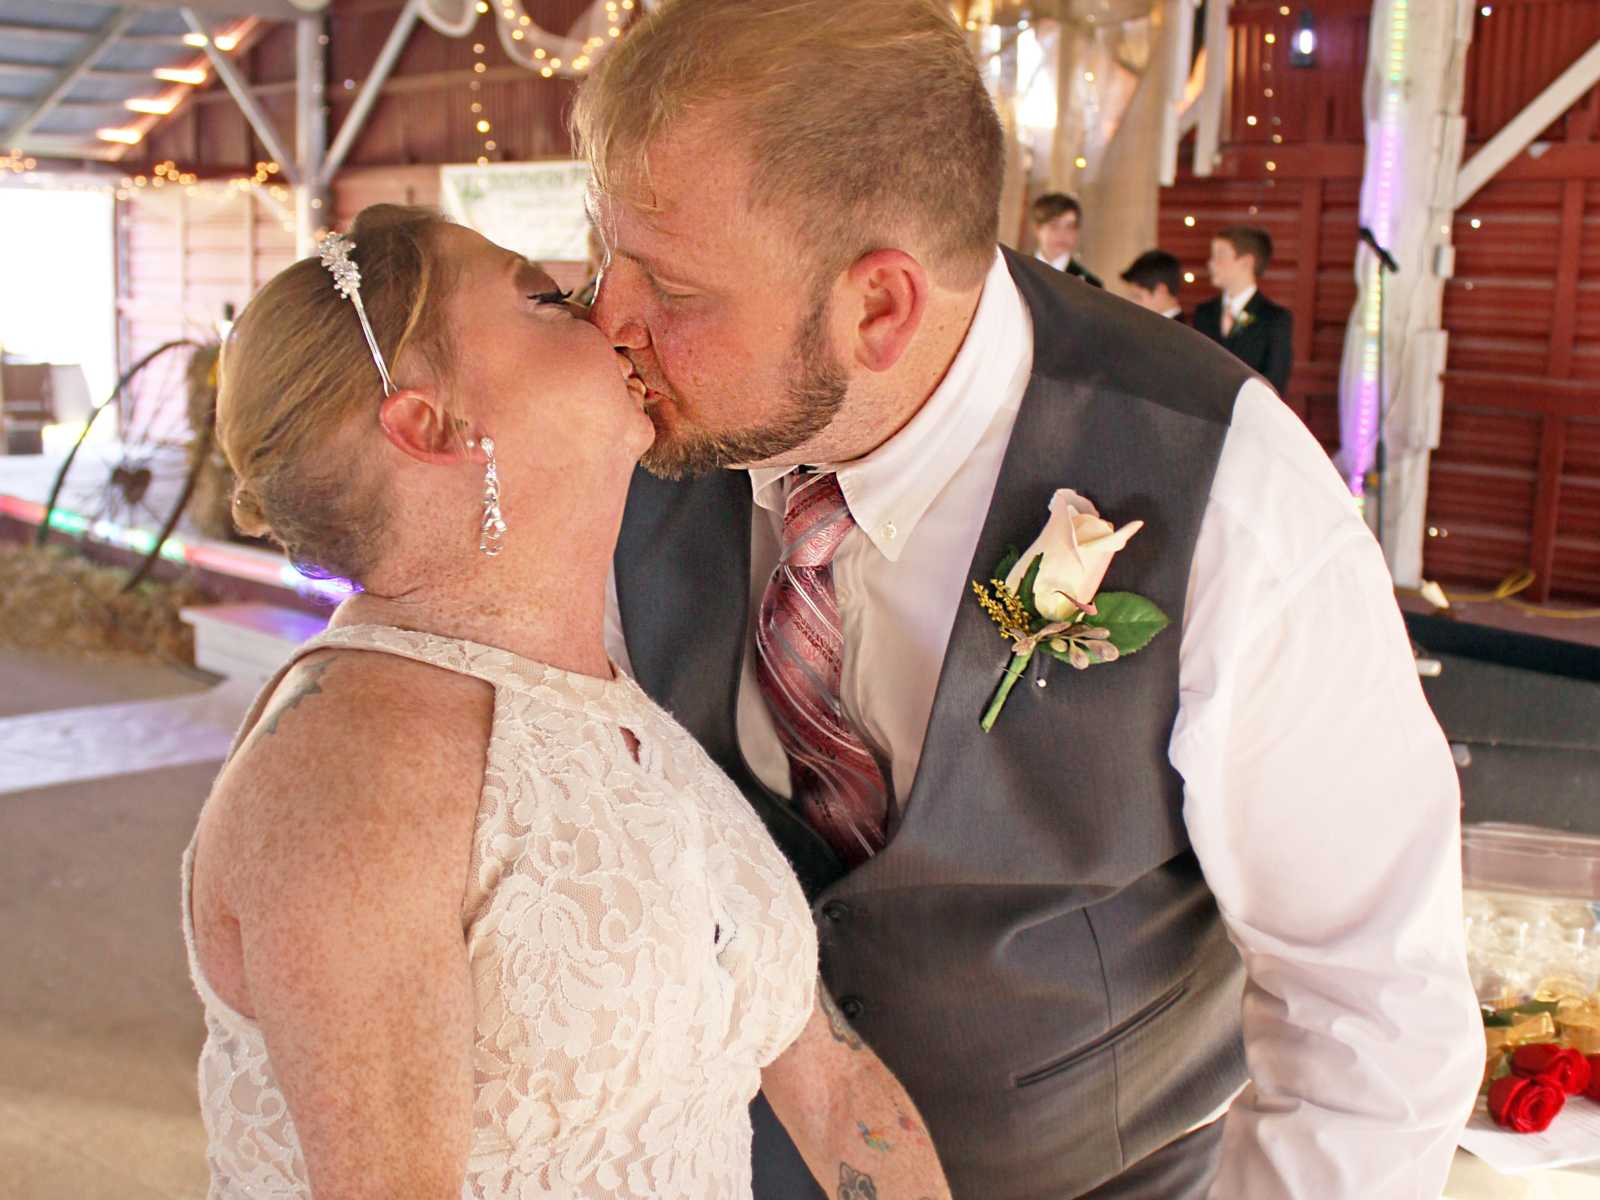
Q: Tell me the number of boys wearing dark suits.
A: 3